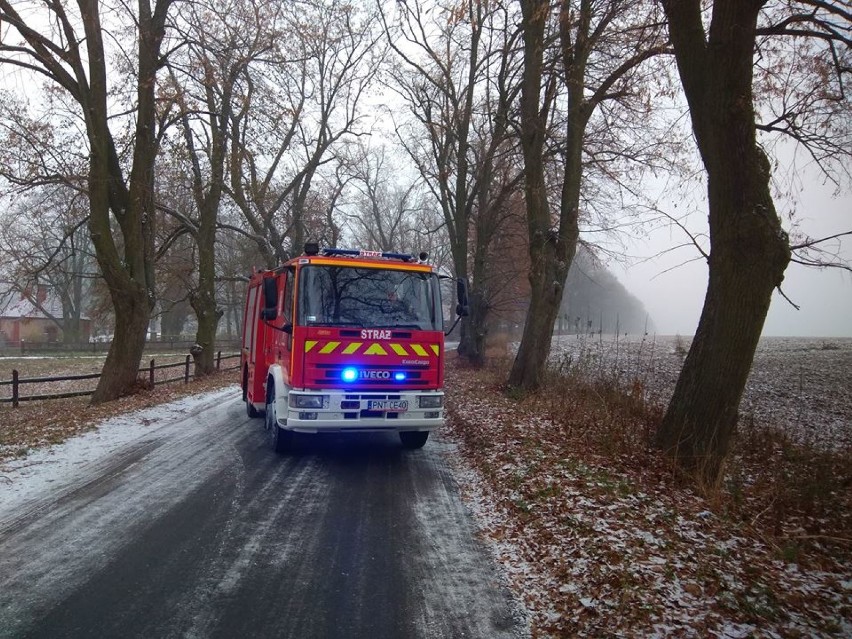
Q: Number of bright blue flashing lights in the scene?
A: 2